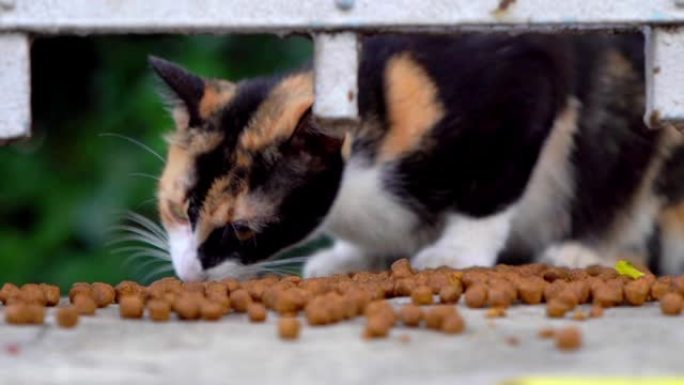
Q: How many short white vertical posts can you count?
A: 3